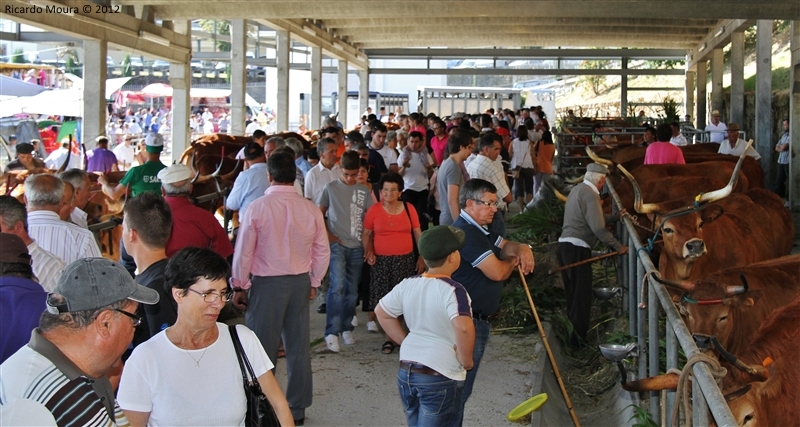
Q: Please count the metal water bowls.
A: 2